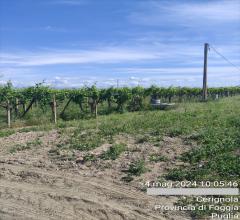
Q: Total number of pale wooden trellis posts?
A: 3